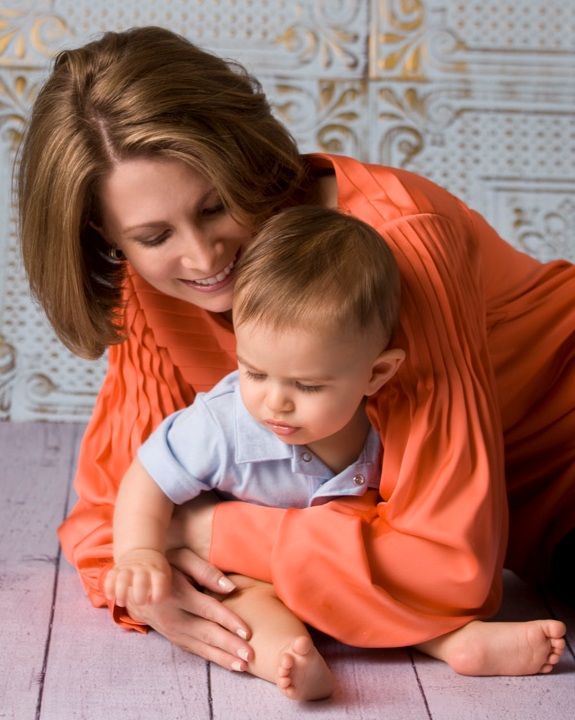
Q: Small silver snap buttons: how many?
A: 2